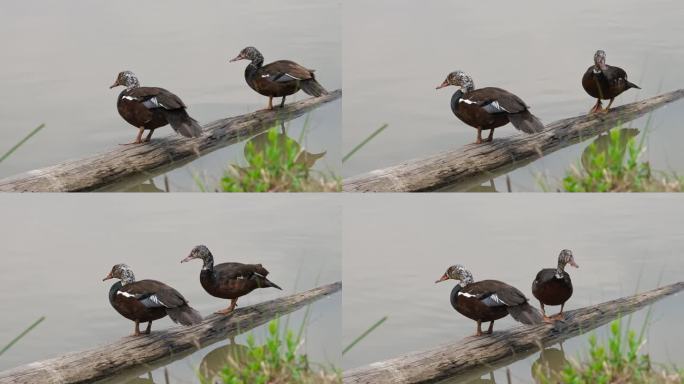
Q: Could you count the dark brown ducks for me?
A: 8